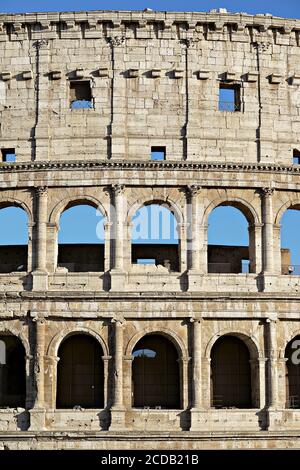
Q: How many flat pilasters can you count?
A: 4